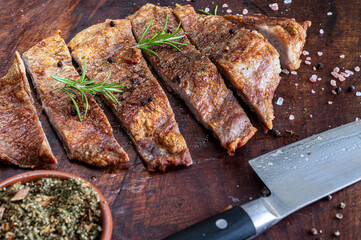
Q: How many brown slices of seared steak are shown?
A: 6